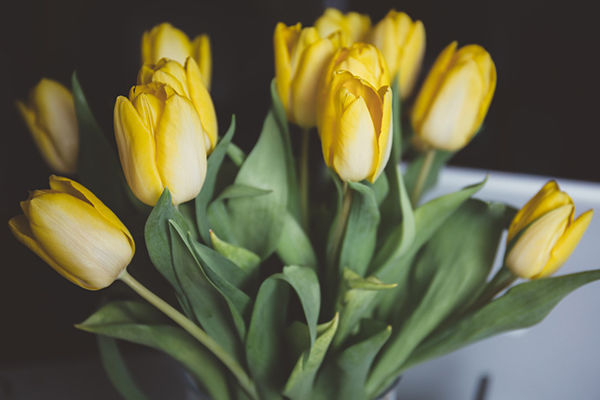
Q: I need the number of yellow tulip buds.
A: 12